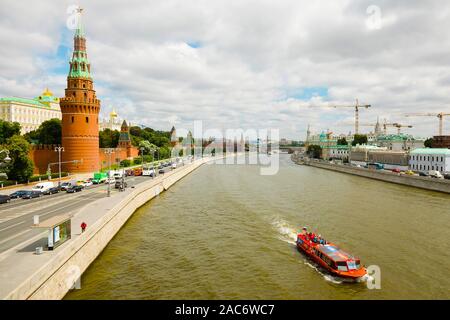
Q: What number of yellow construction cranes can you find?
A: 4